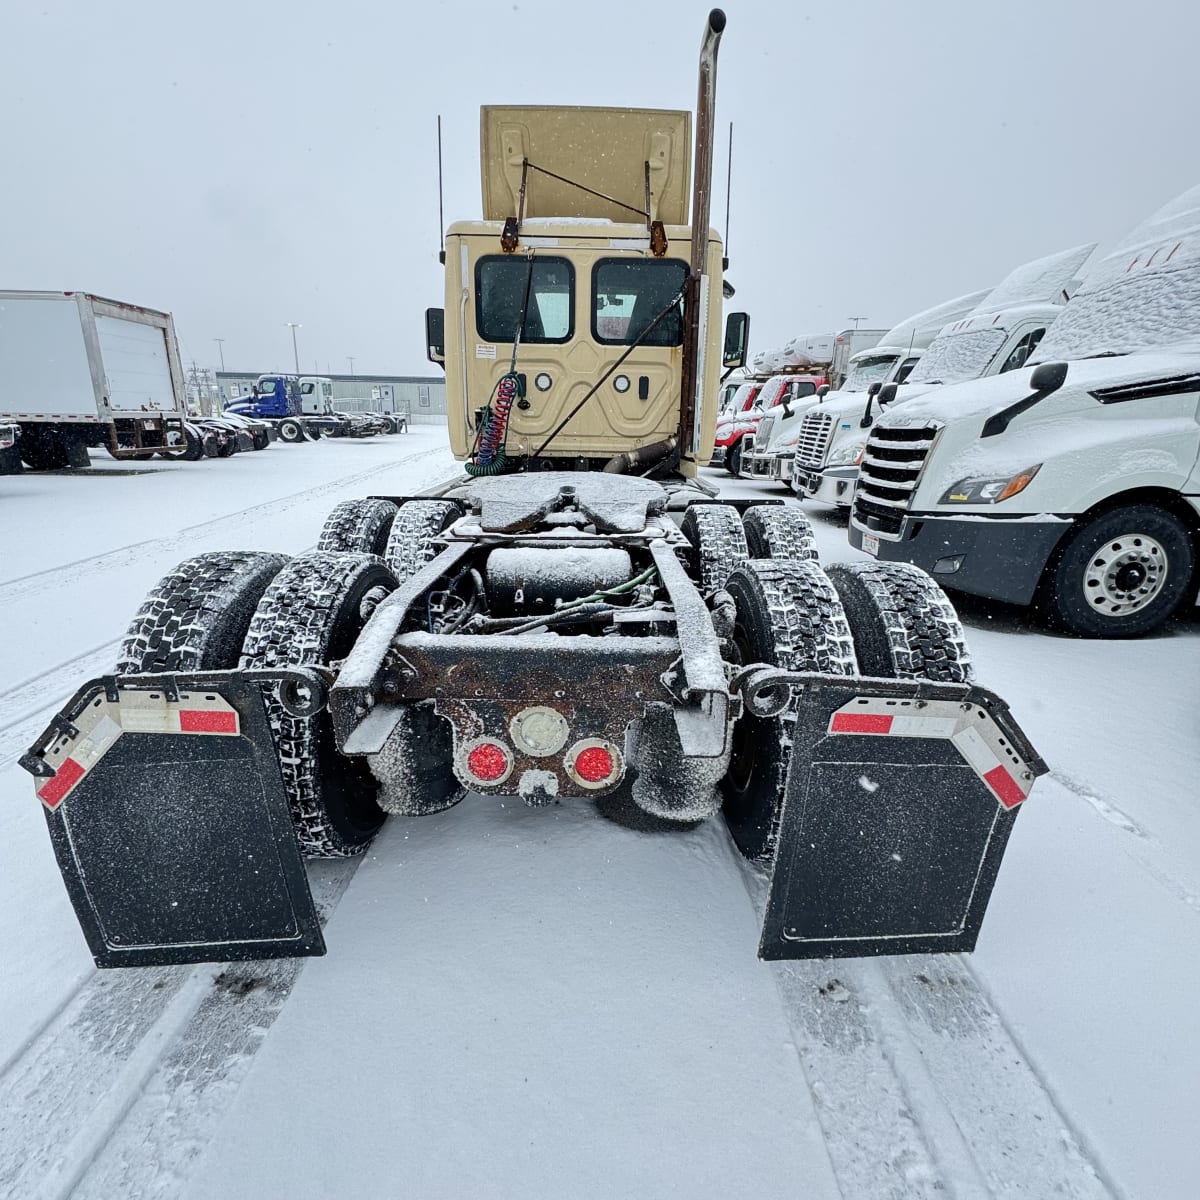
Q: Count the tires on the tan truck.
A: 8